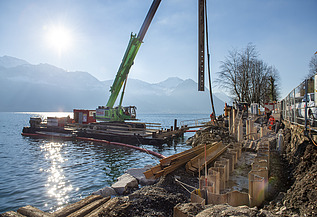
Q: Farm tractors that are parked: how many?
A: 0